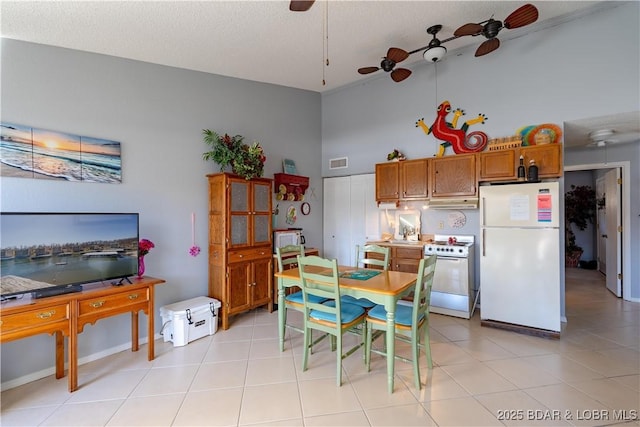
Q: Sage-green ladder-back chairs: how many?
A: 4